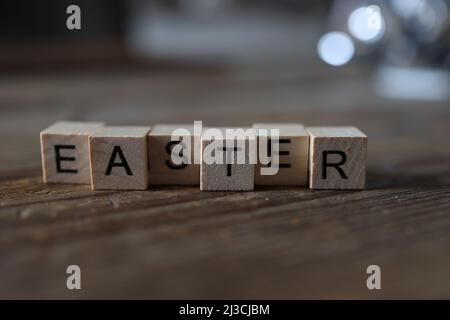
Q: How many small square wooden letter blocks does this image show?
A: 6